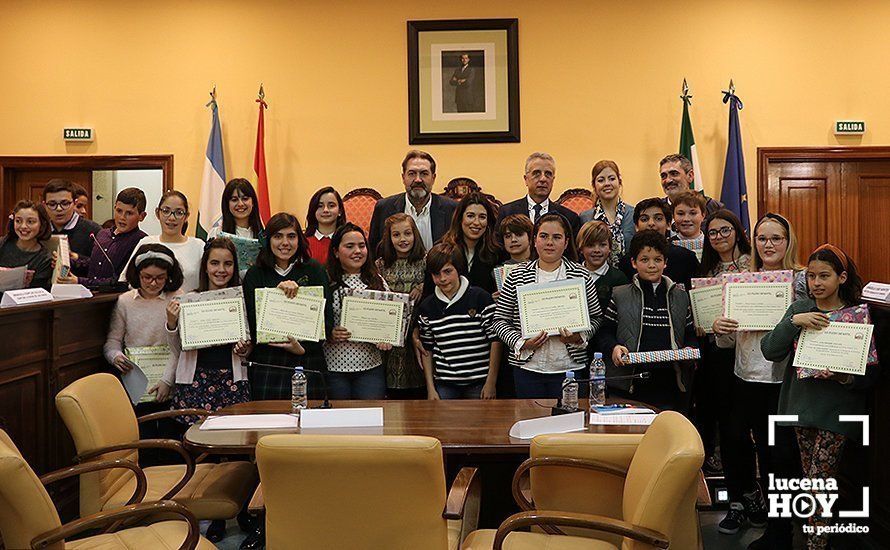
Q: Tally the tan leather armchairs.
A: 5